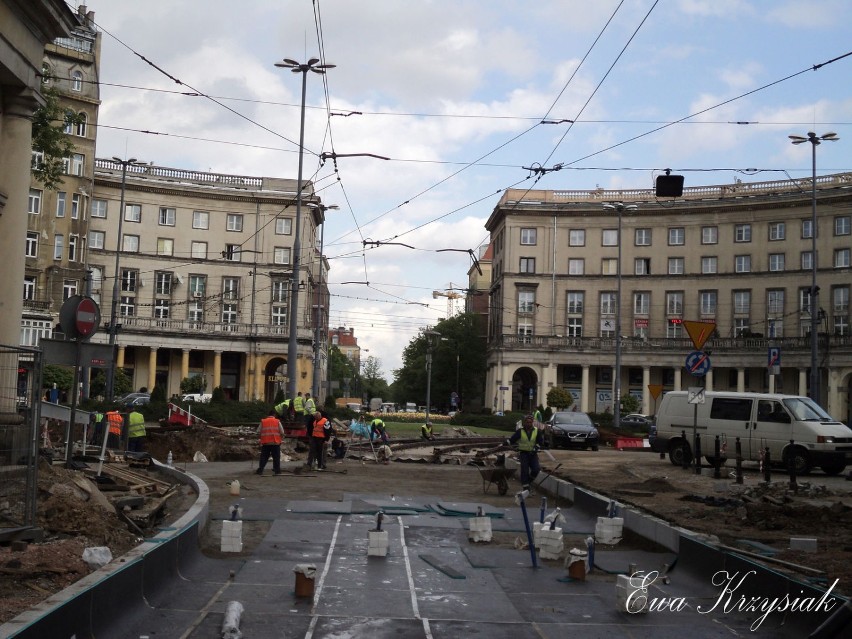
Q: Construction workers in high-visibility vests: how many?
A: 12